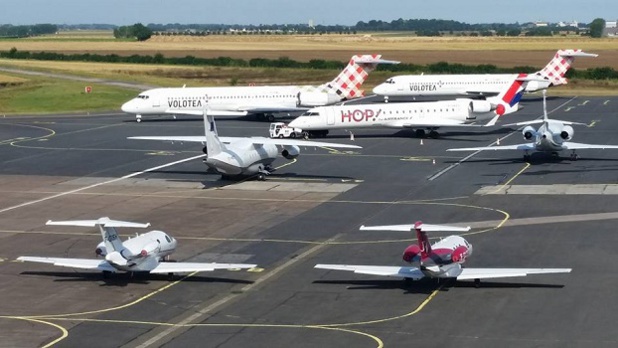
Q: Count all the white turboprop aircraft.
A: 0